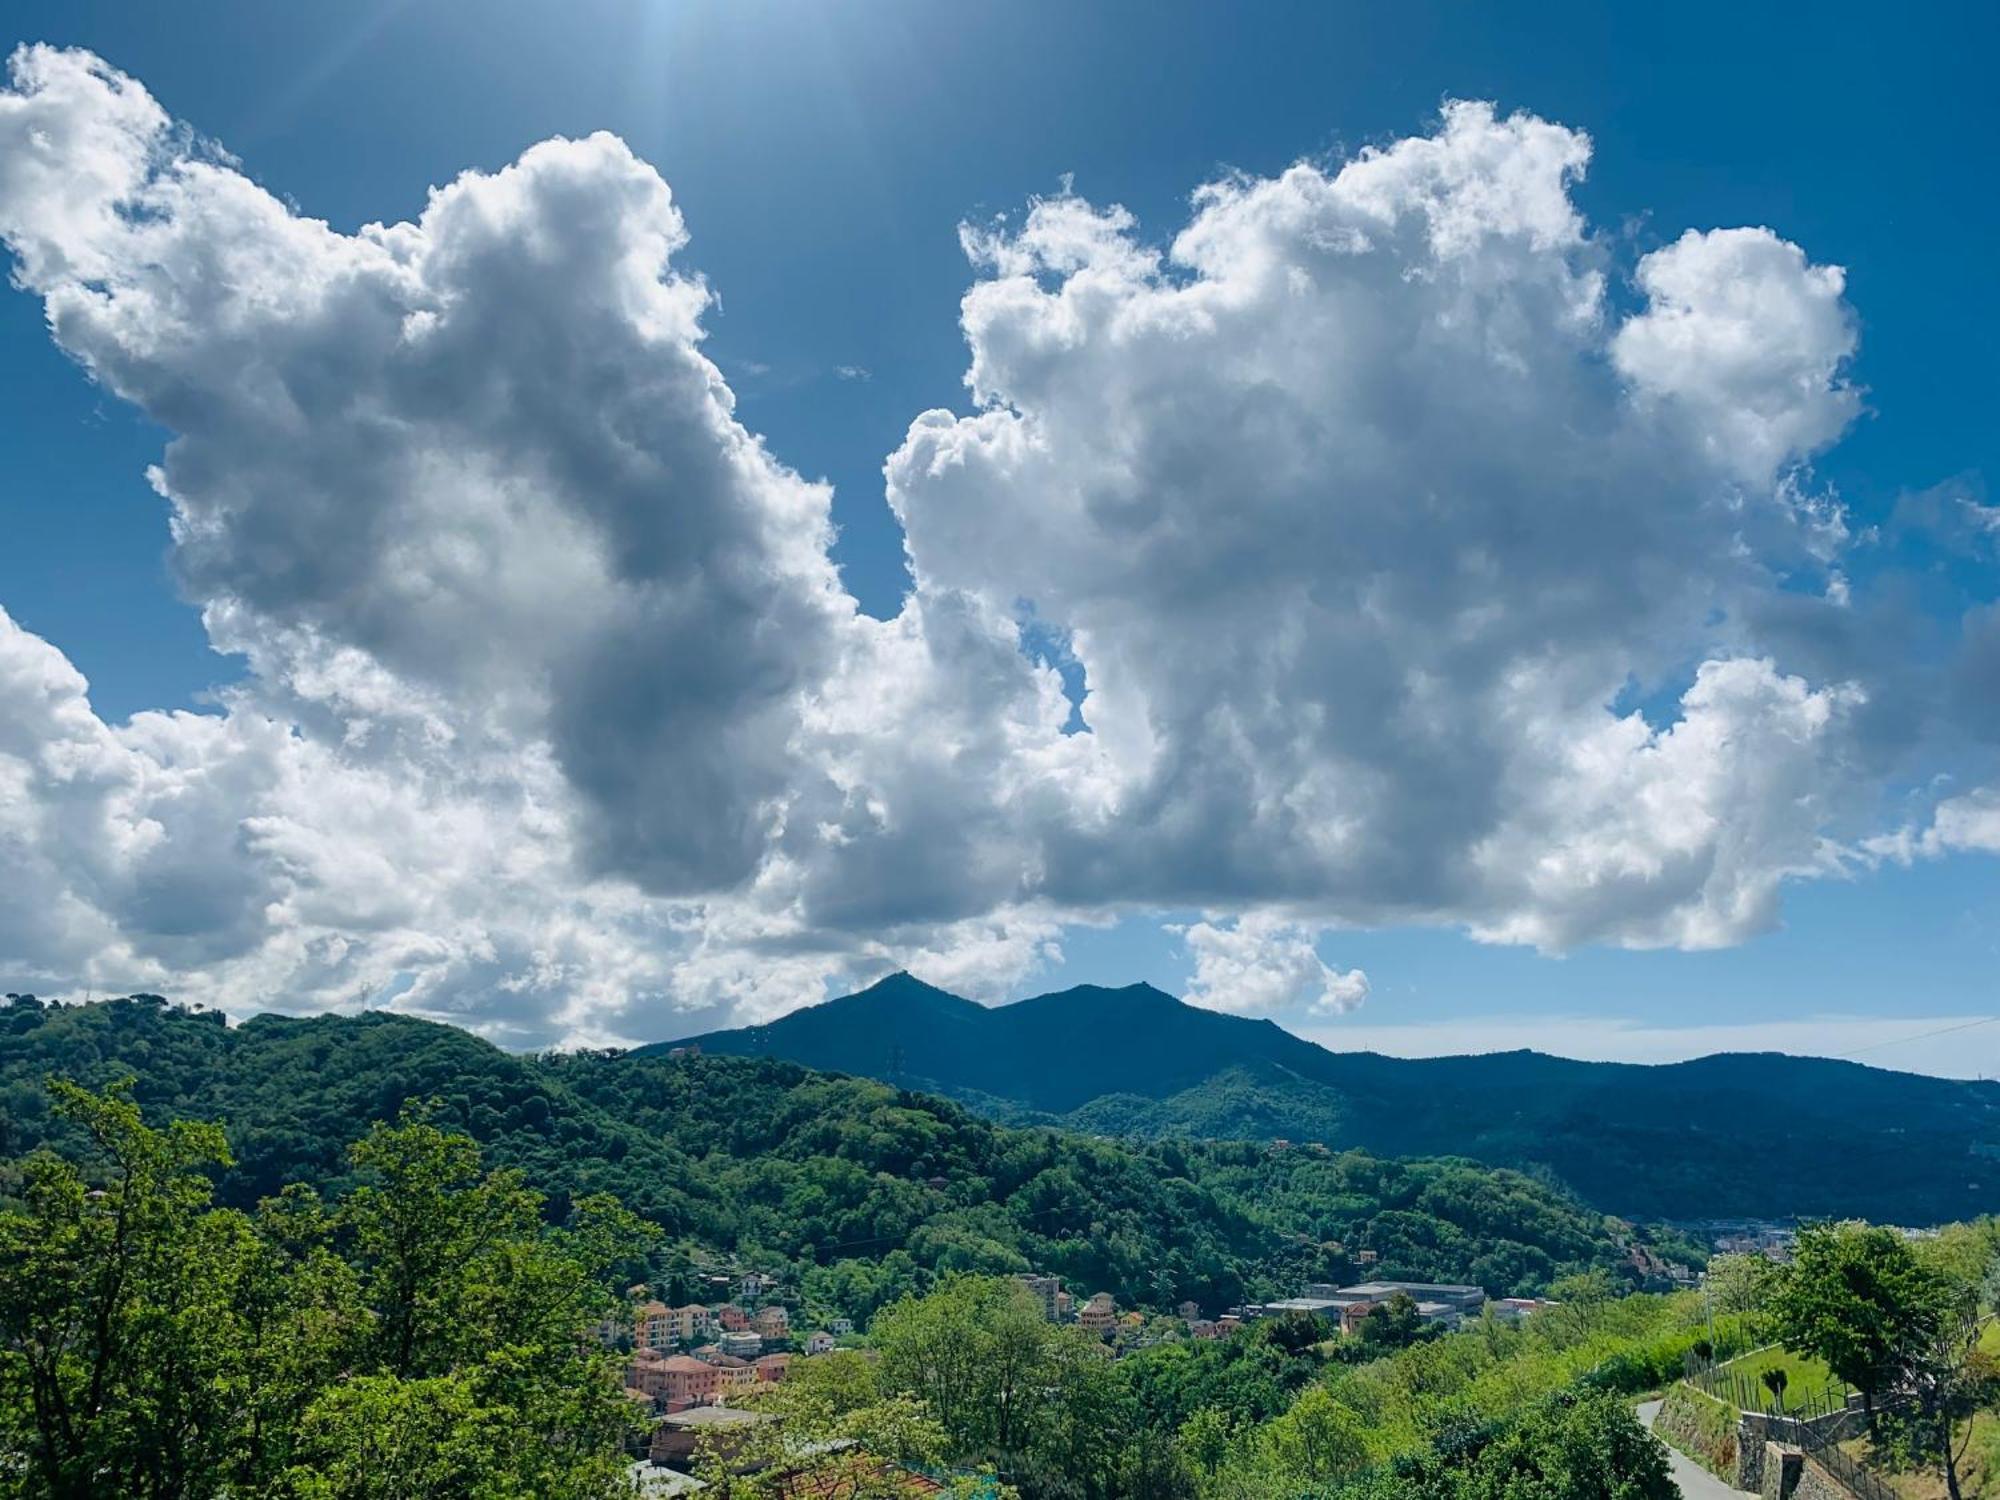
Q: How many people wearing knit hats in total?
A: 0